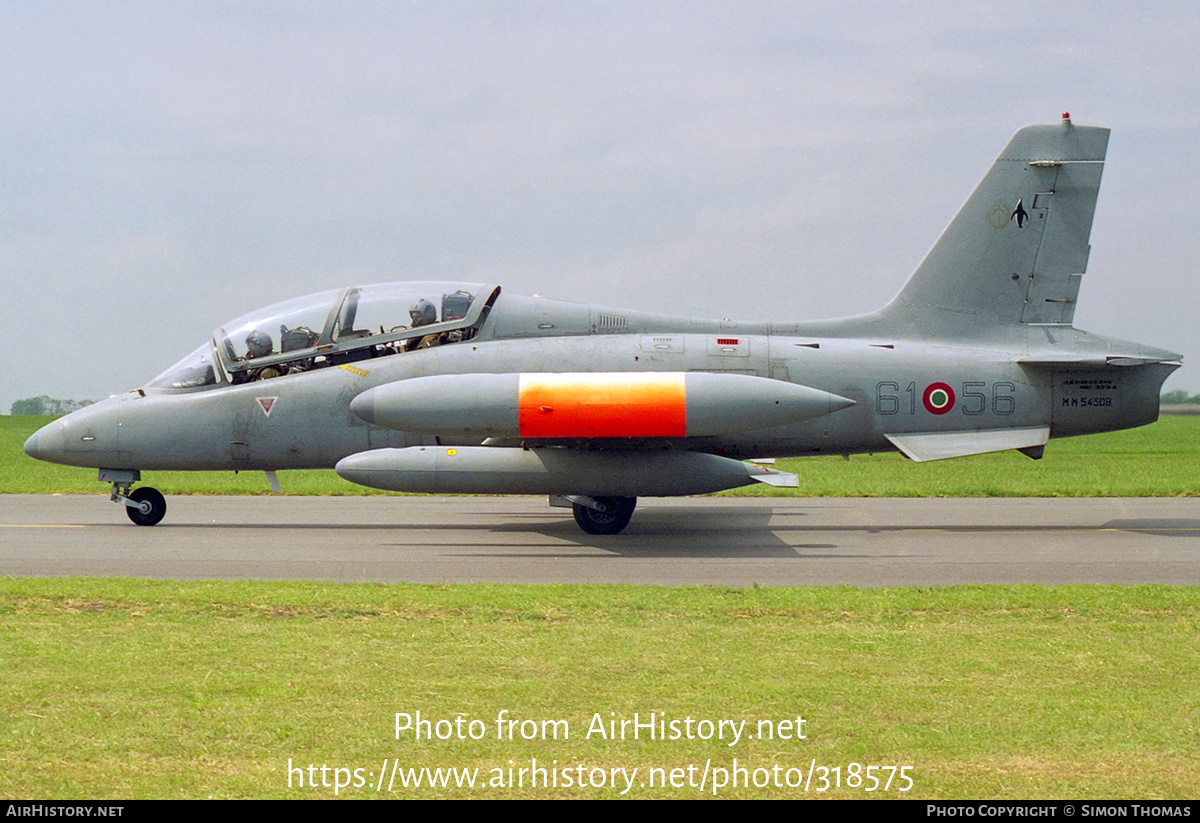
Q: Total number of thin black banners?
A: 1